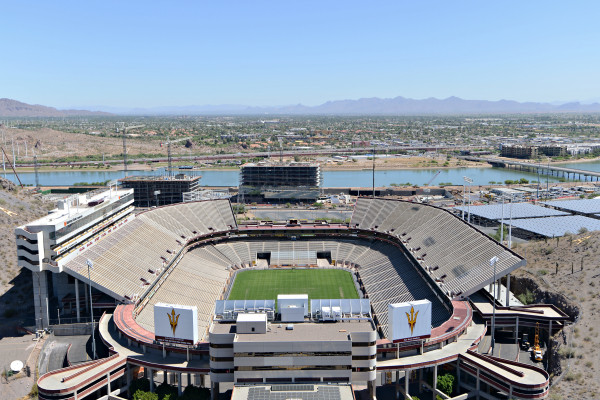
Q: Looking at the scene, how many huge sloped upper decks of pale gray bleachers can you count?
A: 2